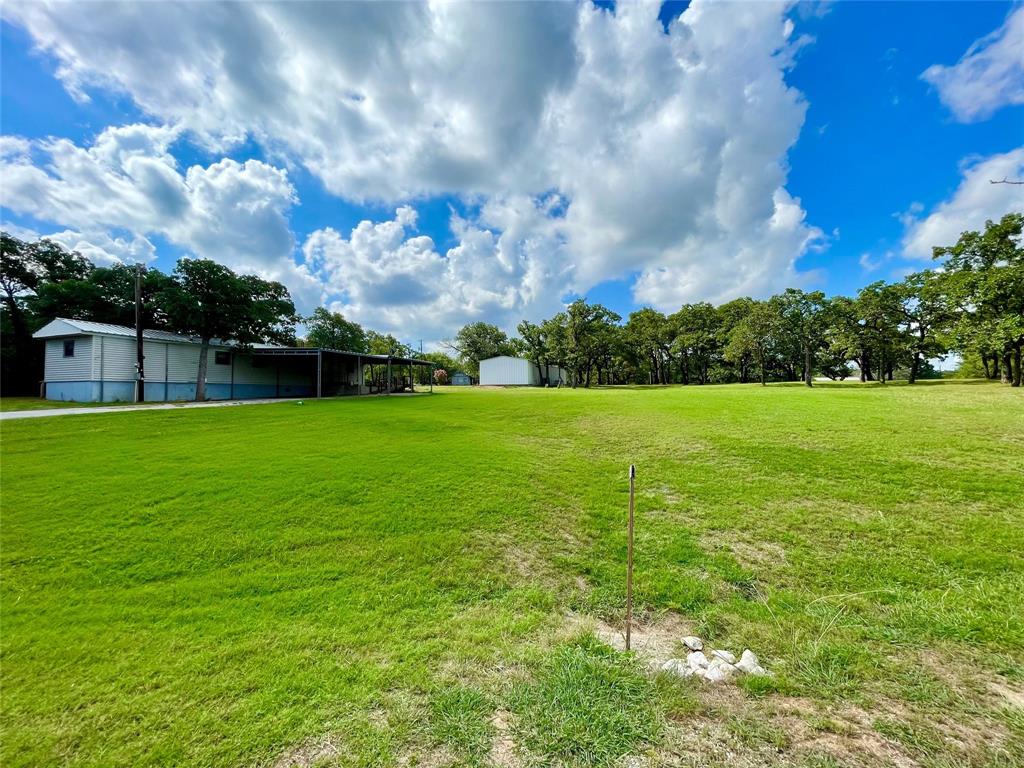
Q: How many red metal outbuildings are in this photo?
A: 0